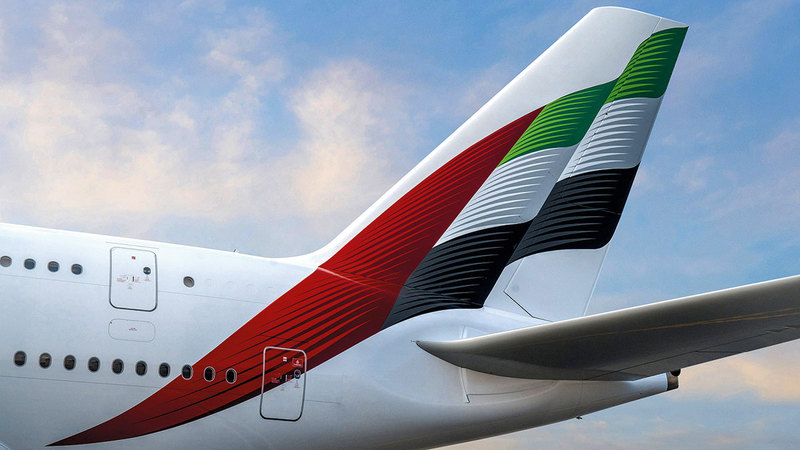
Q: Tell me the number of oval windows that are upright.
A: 10